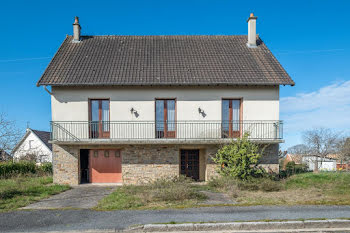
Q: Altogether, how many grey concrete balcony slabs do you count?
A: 1